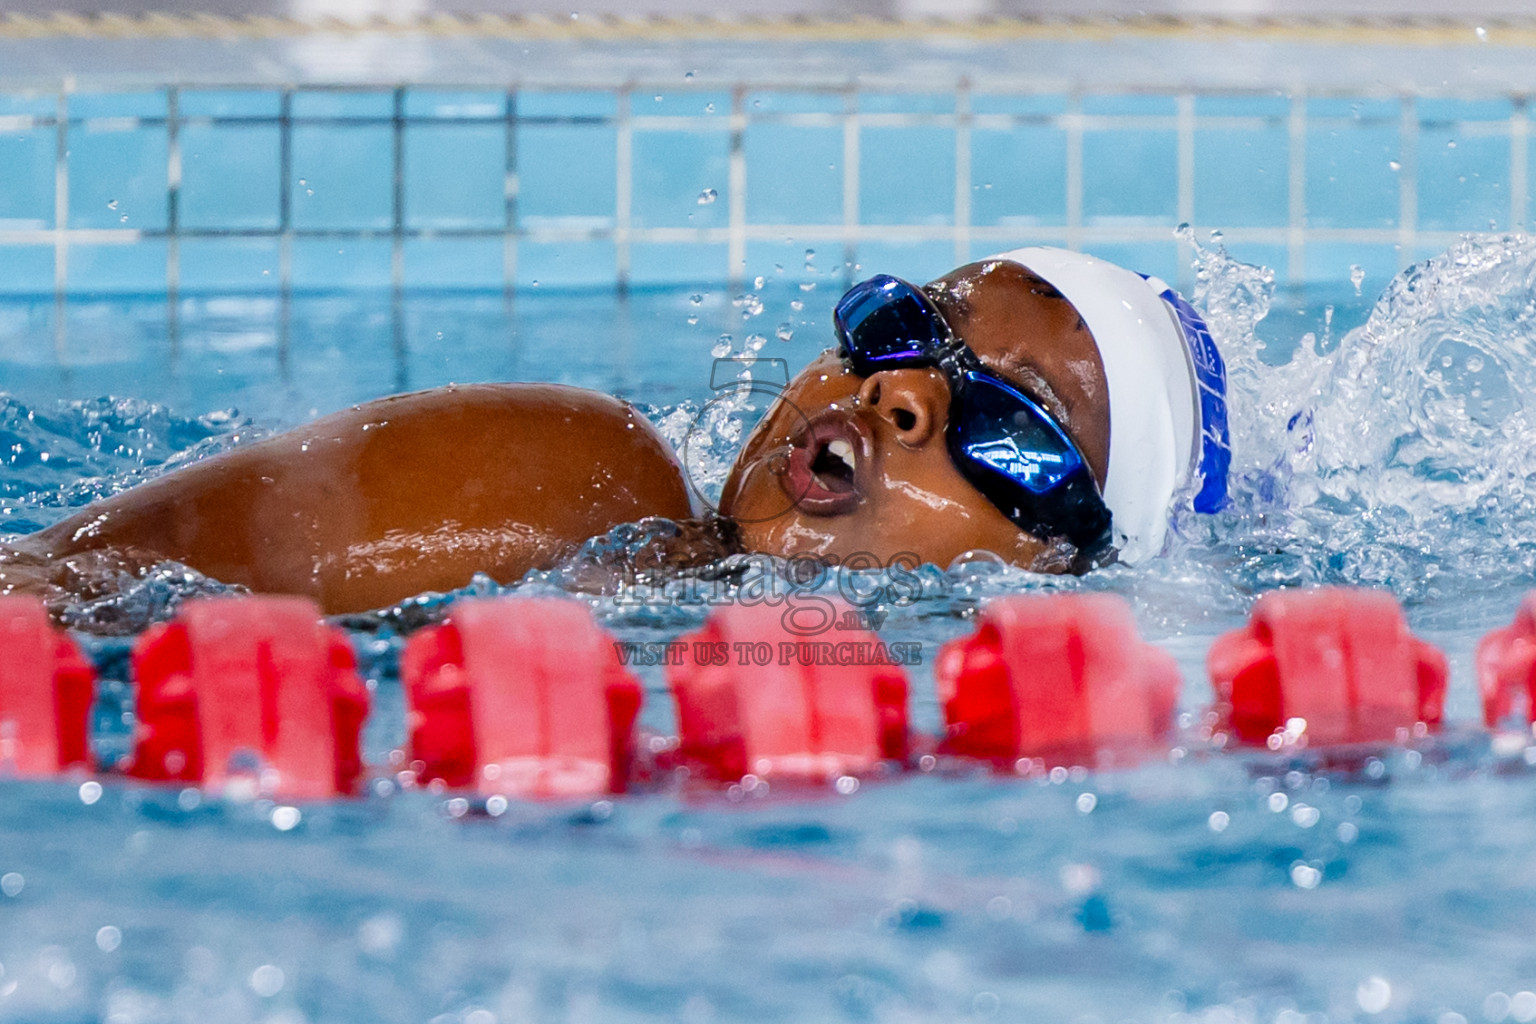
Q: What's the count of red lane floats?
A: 7